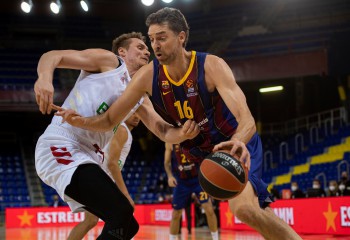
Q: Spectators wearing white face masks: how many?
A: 4